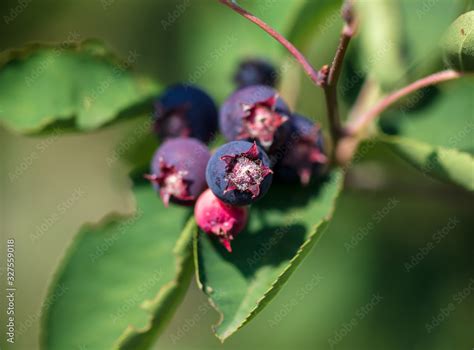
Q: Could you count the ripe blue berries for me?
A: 6